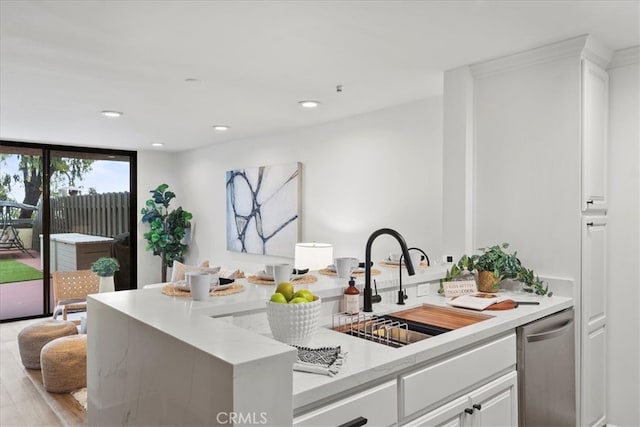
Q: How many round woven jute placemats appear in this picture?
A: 4